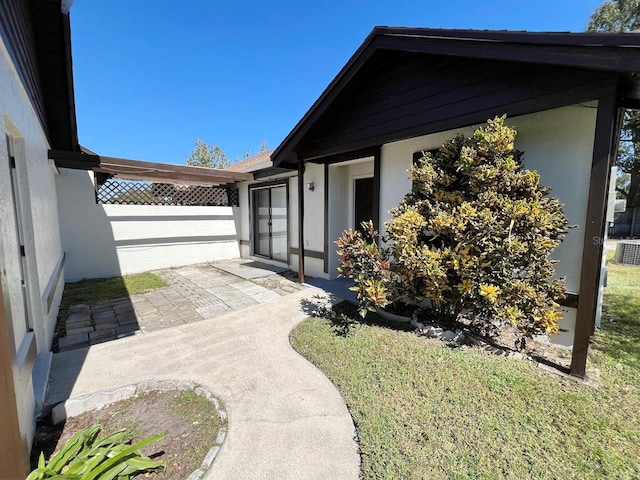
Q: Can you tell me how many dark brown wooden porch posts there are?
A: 2